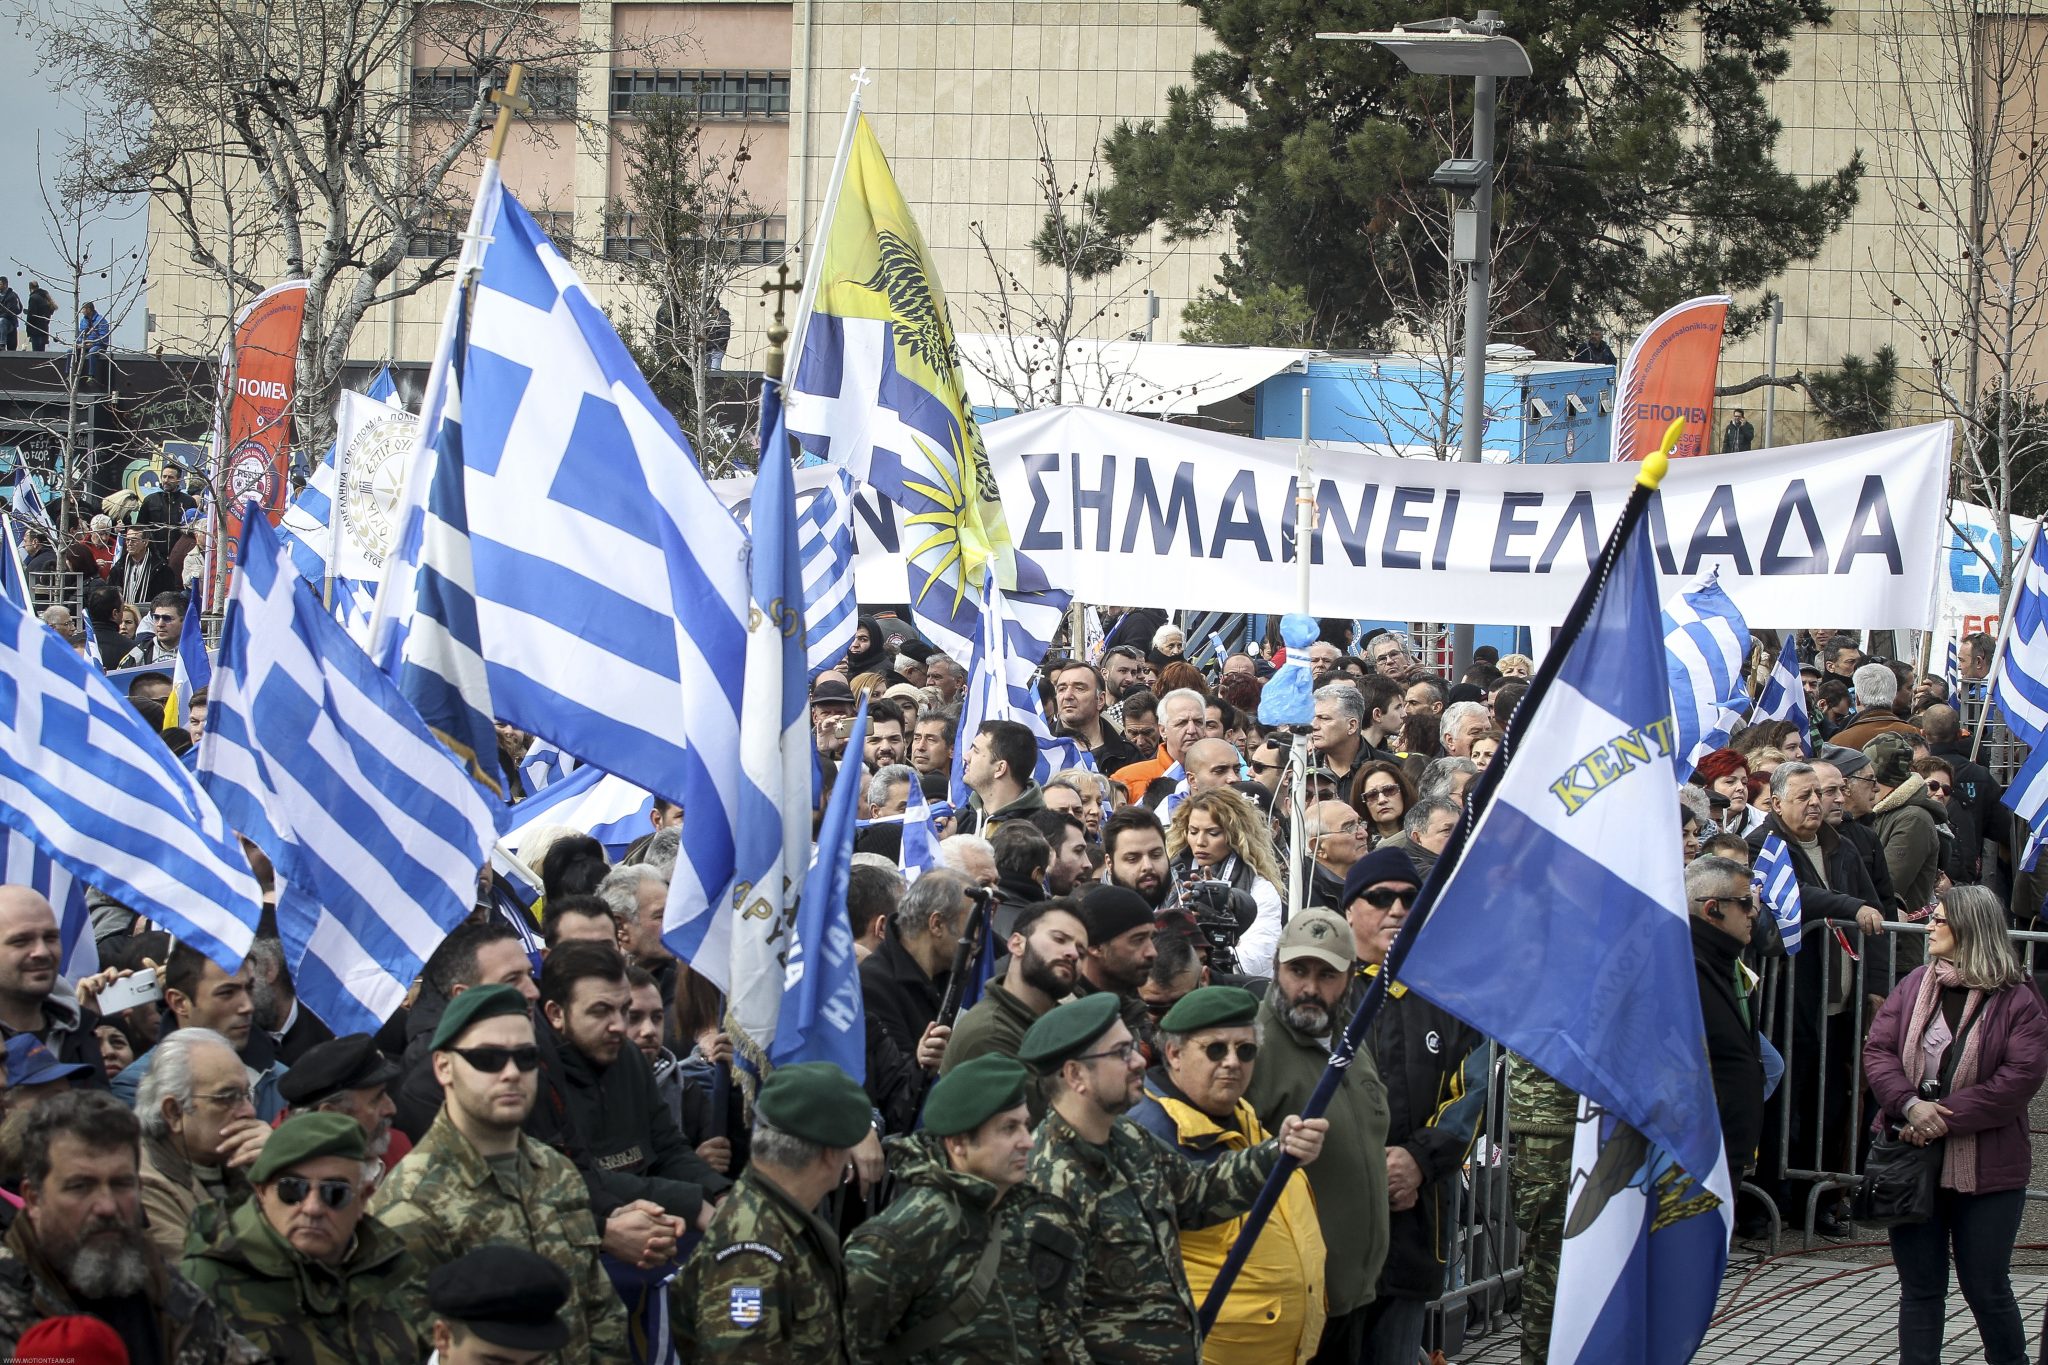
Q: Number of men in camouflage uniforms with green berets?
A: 5